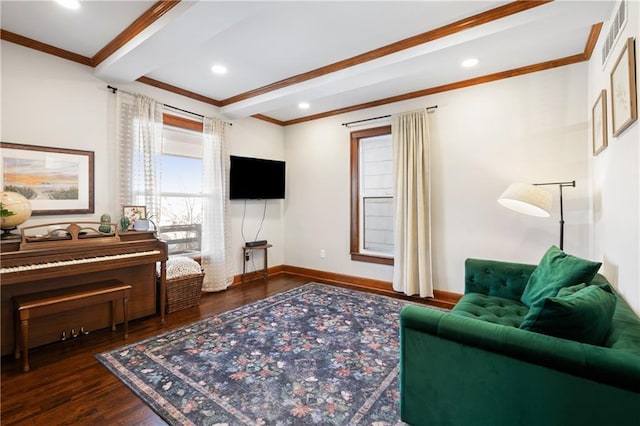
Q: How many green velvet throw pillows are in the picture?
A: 2